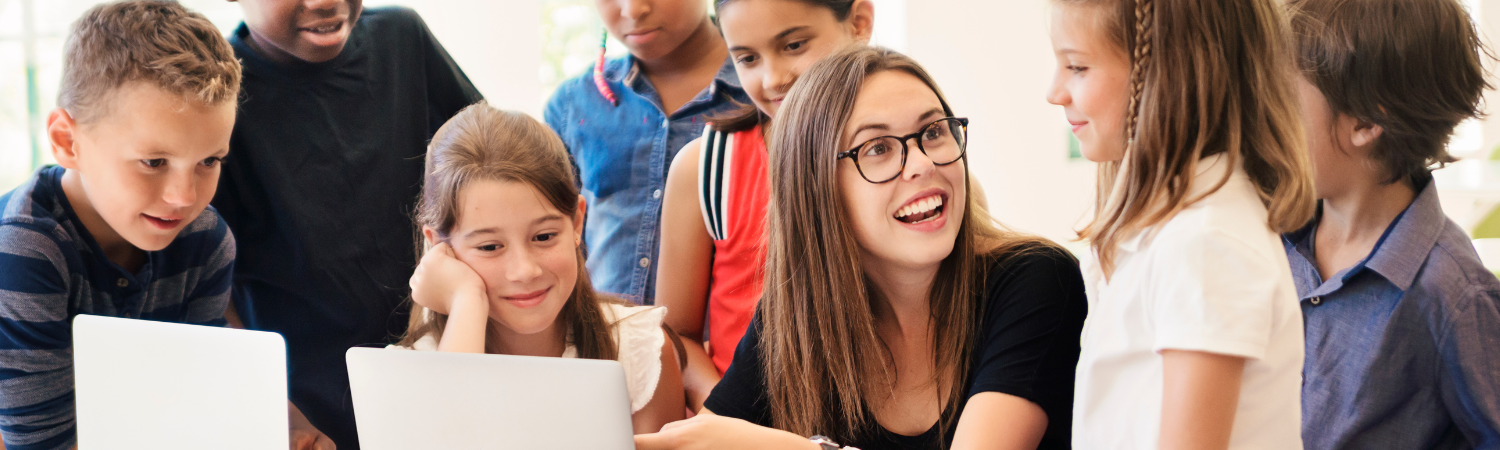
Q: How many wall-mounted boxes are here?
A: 0